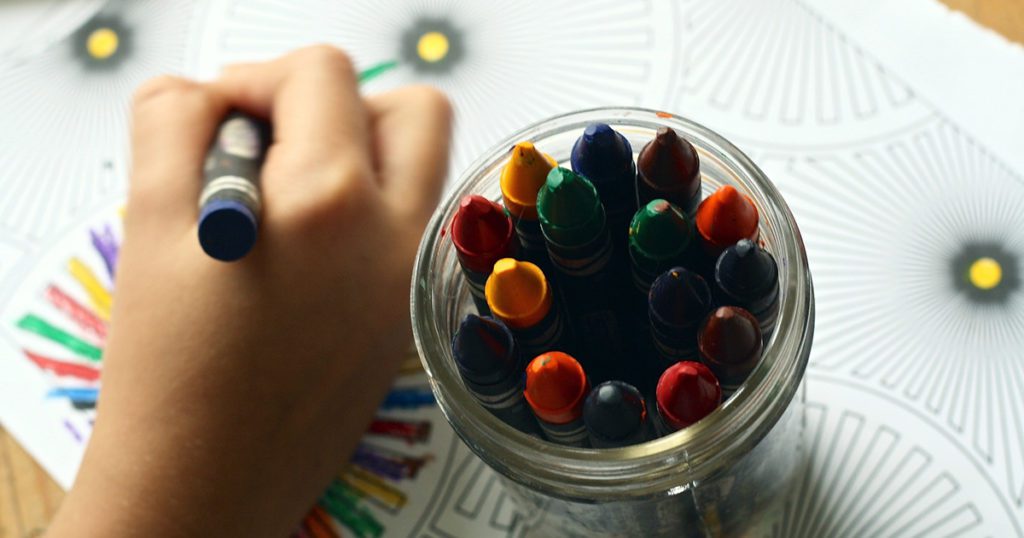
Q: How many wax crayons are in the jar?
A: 15